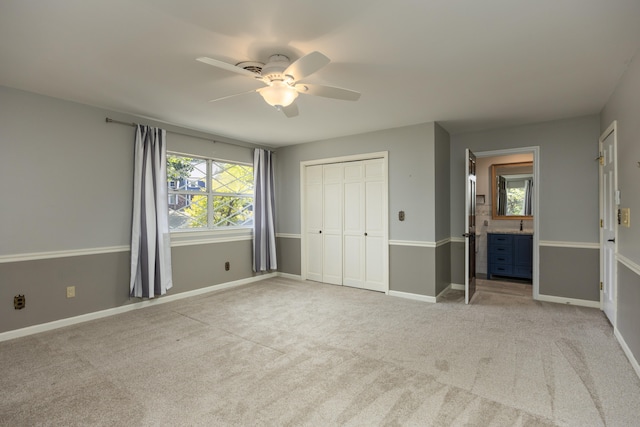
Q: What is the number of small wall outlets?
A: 3